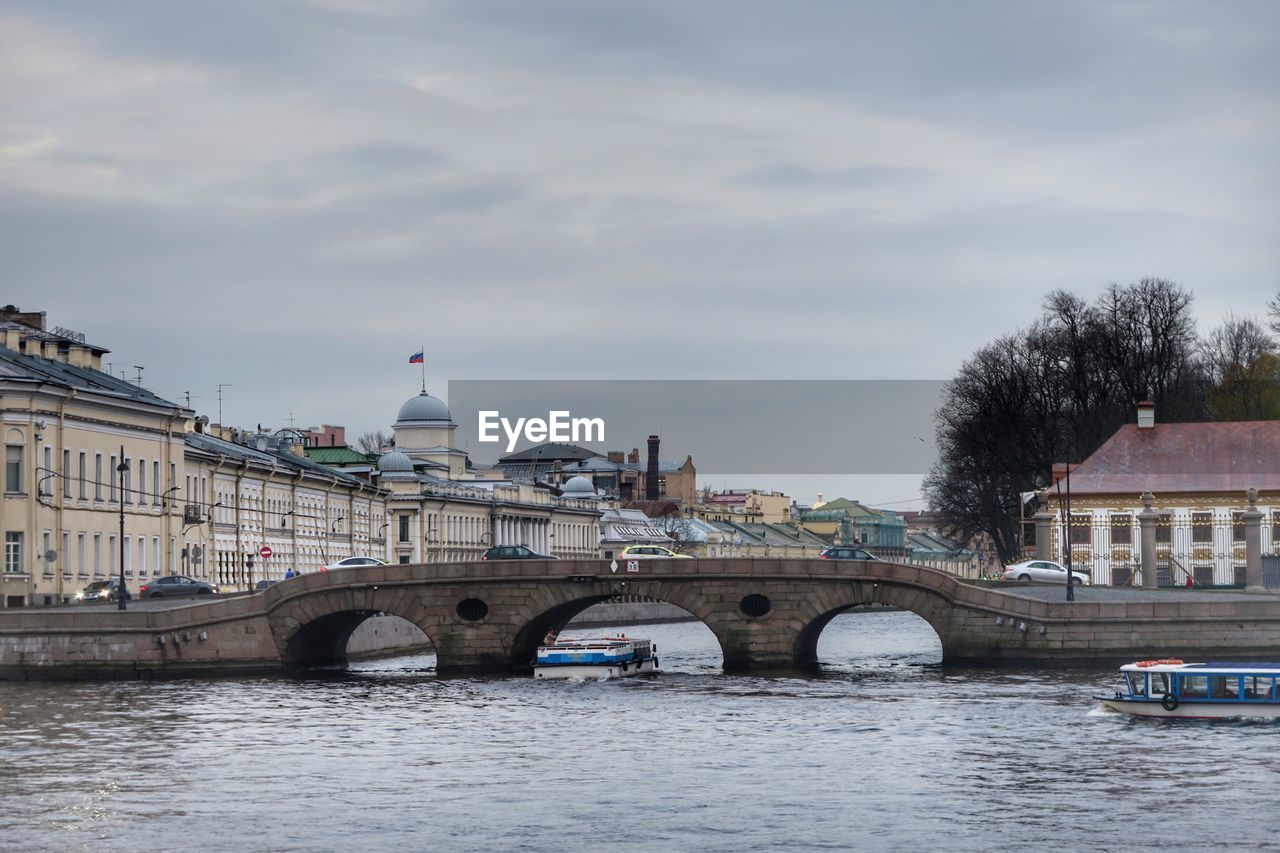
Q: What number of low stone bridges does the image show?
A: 1